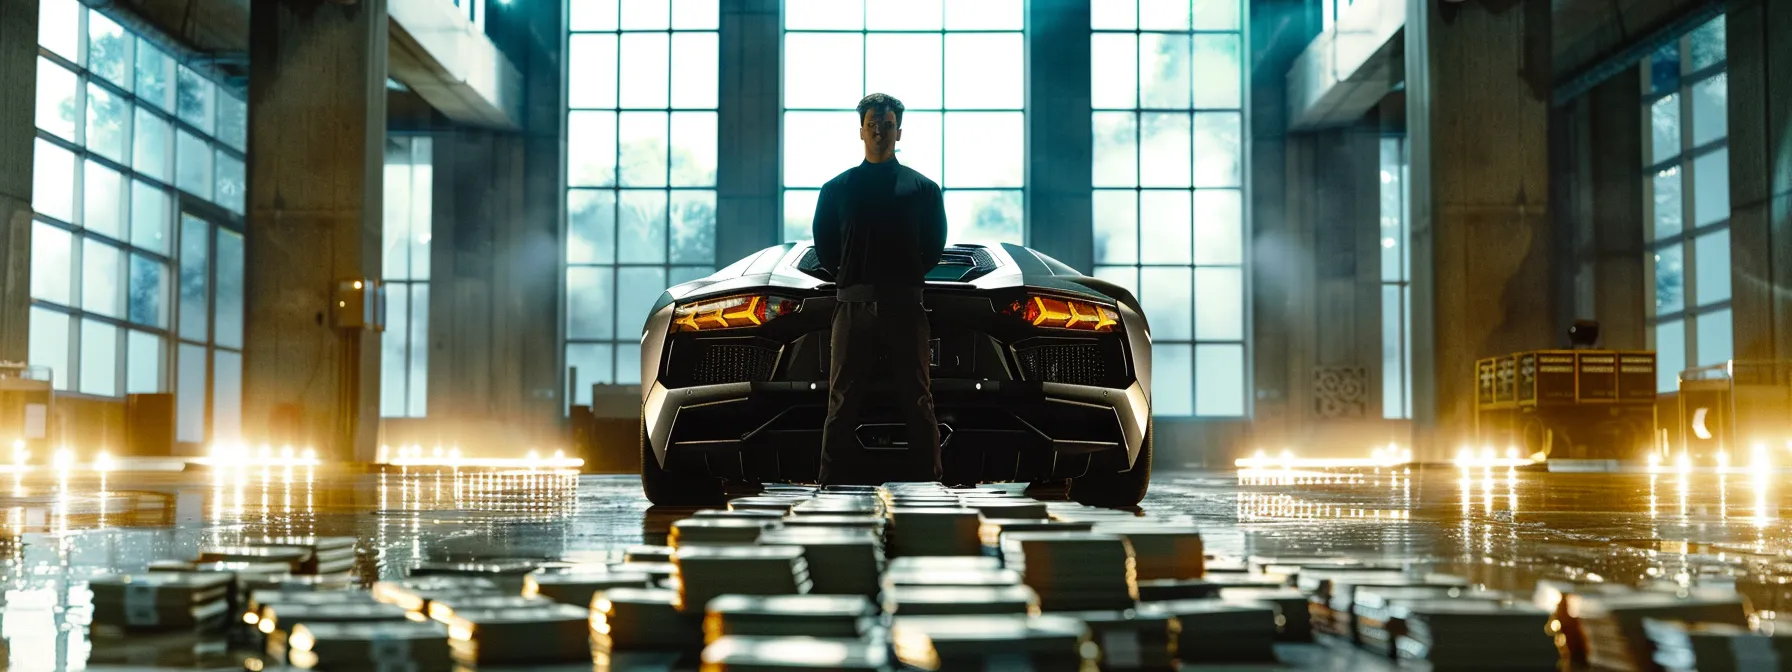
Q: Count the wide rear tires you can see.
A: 2